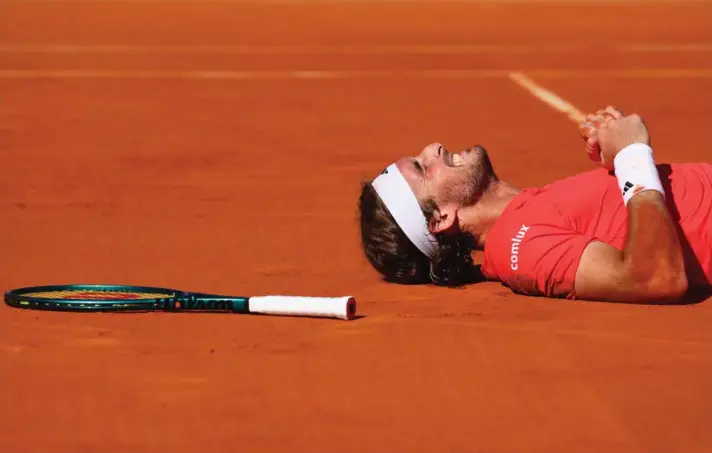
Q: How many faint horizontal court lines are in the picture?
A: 2